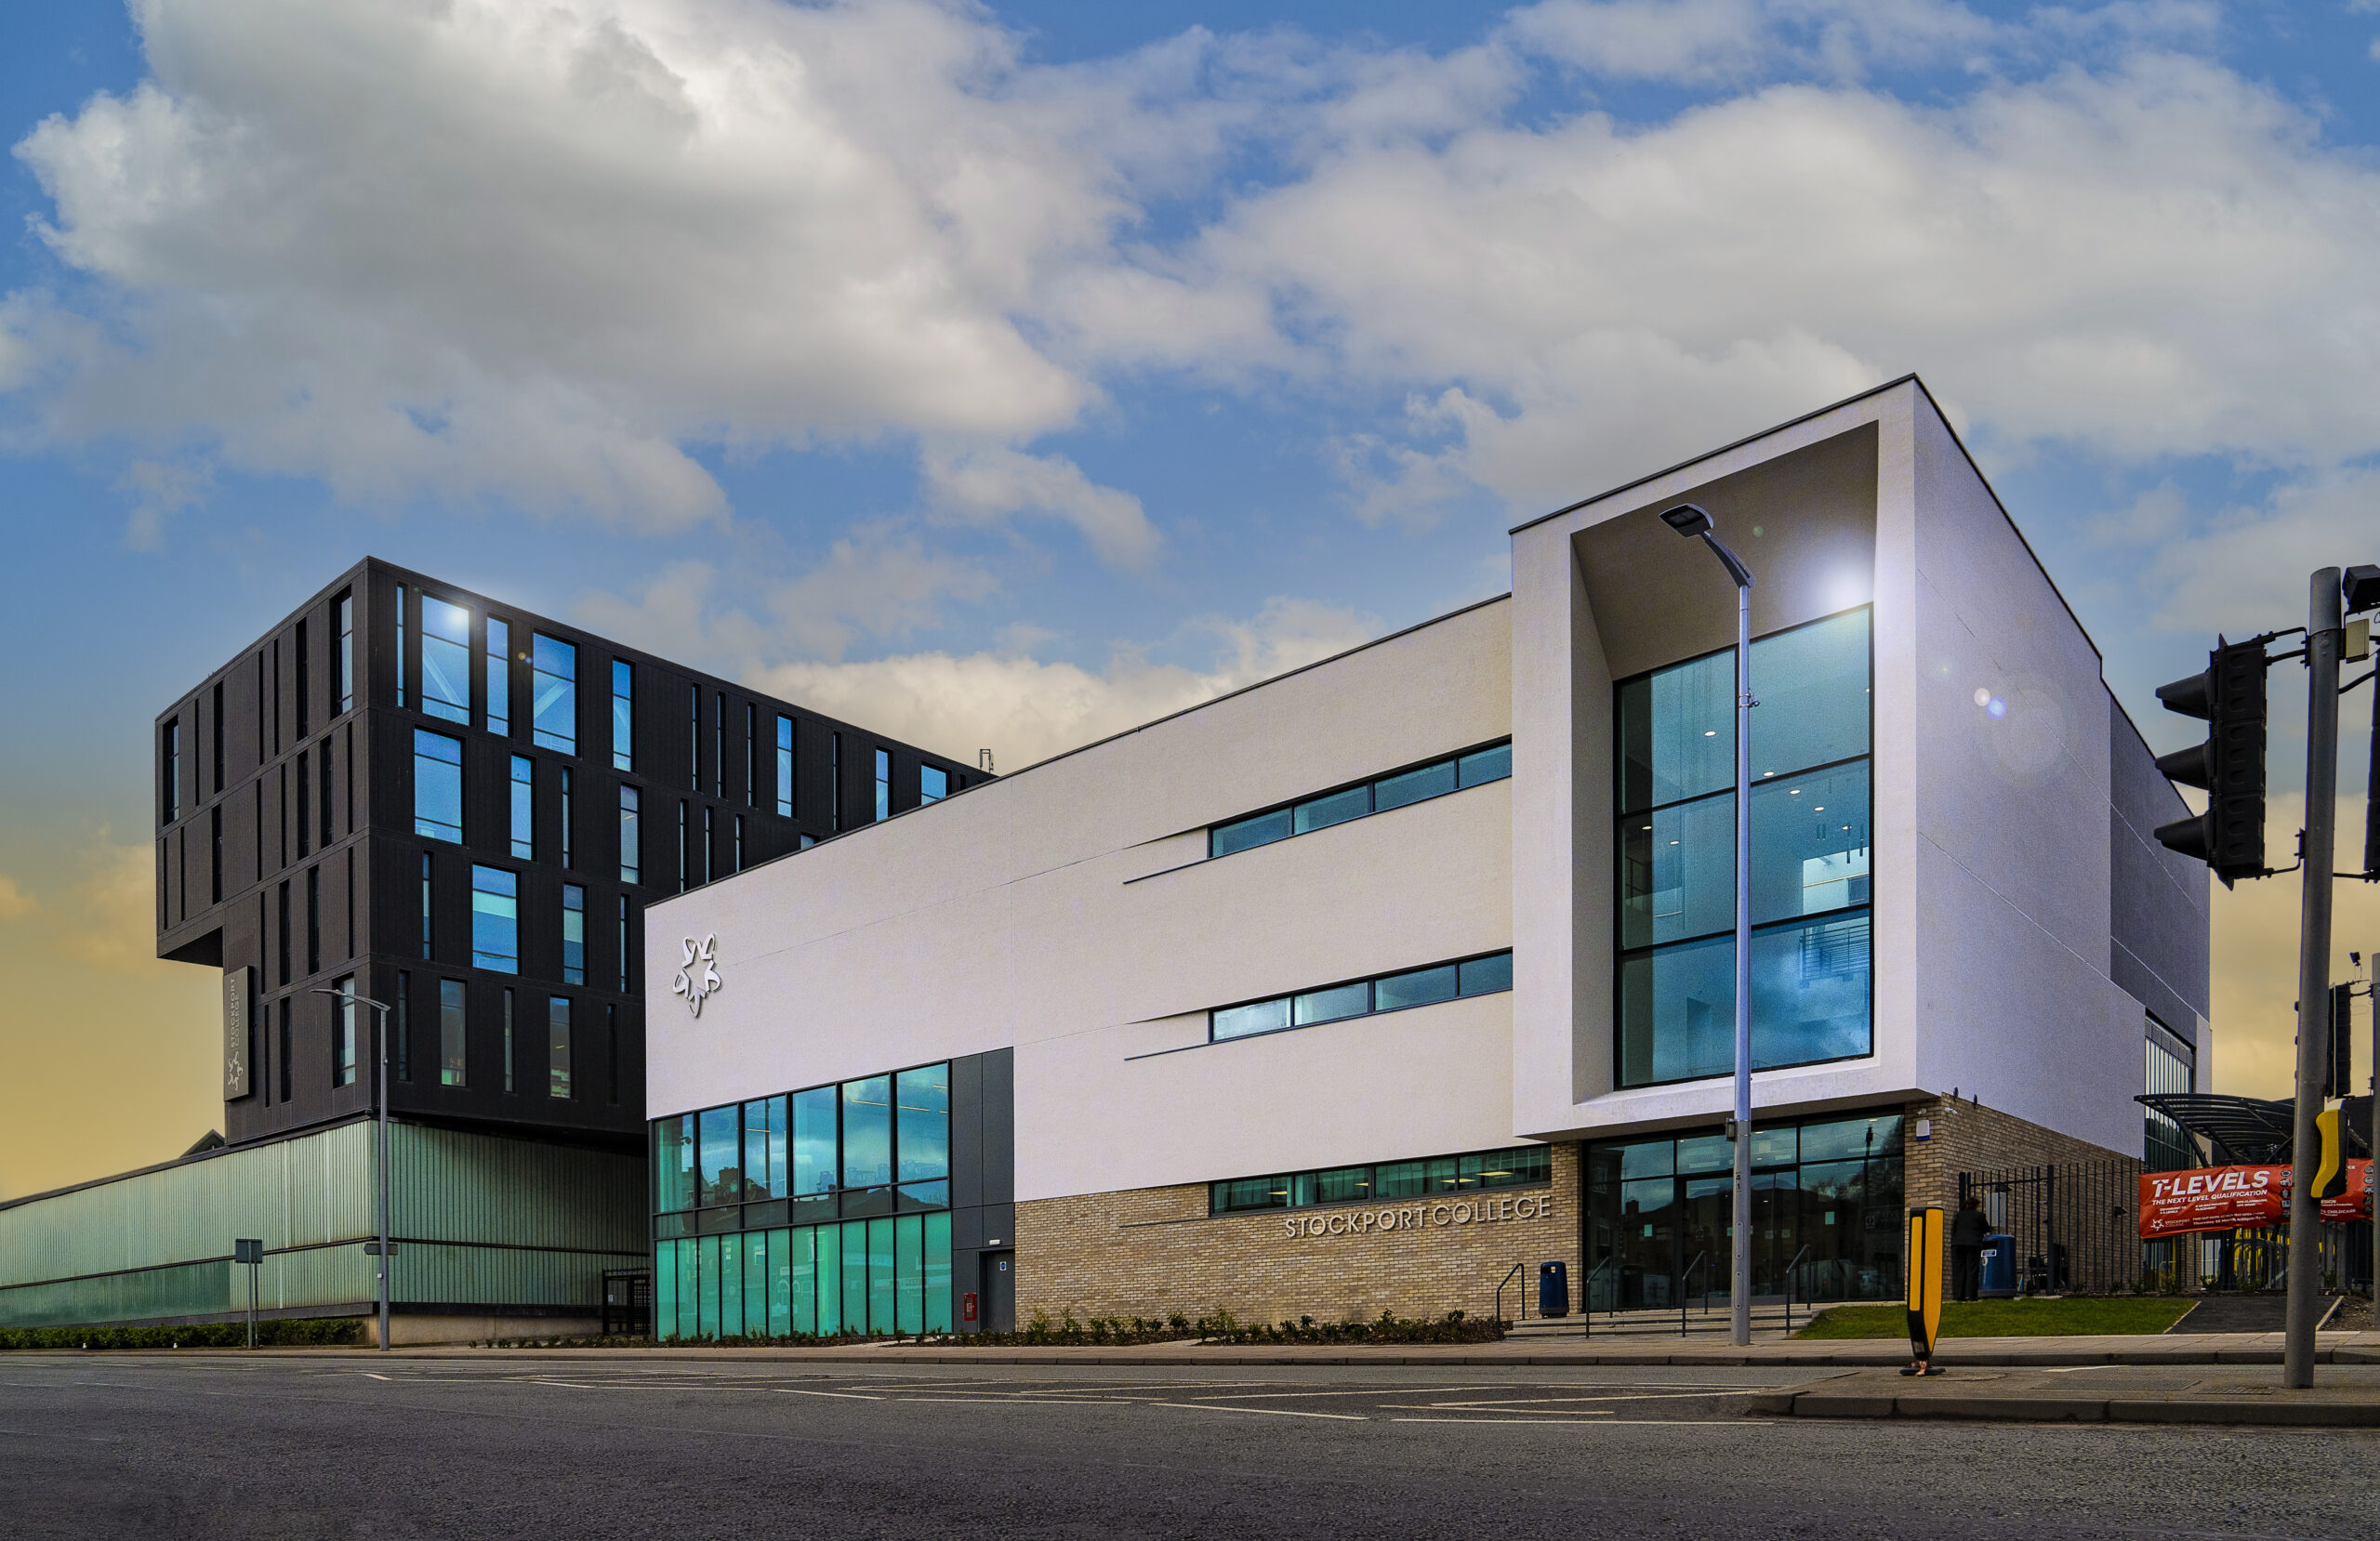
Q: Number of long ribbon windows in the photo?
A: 3